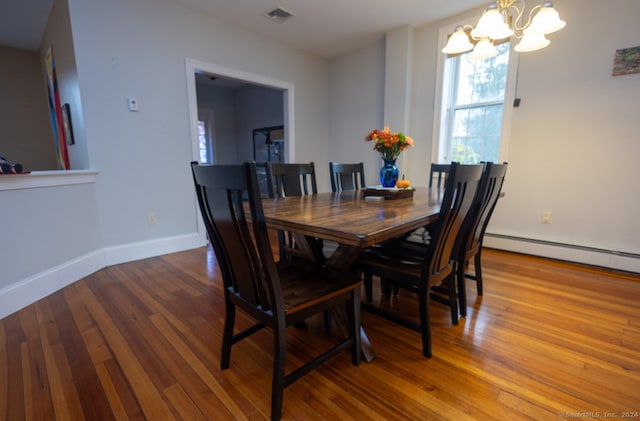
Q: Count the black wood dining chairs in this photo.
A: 6